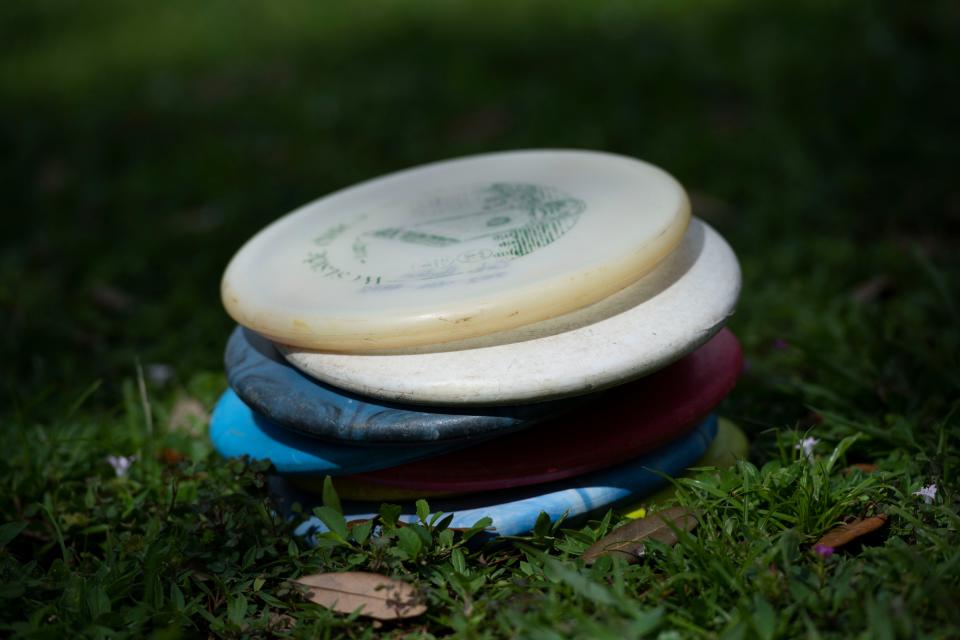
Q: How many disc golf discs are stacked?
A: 8